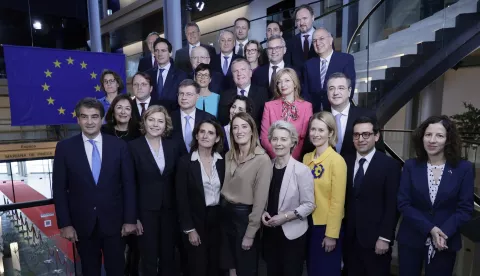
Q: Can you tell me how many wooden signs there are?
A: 1